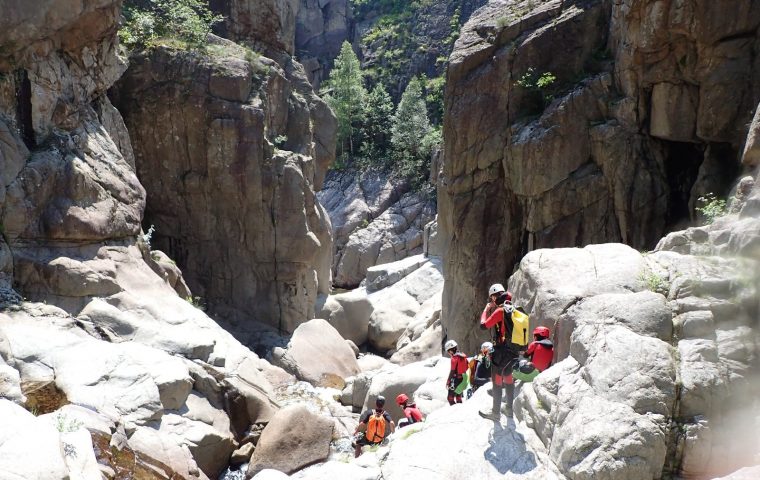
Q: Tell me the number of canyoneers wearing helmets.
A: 6